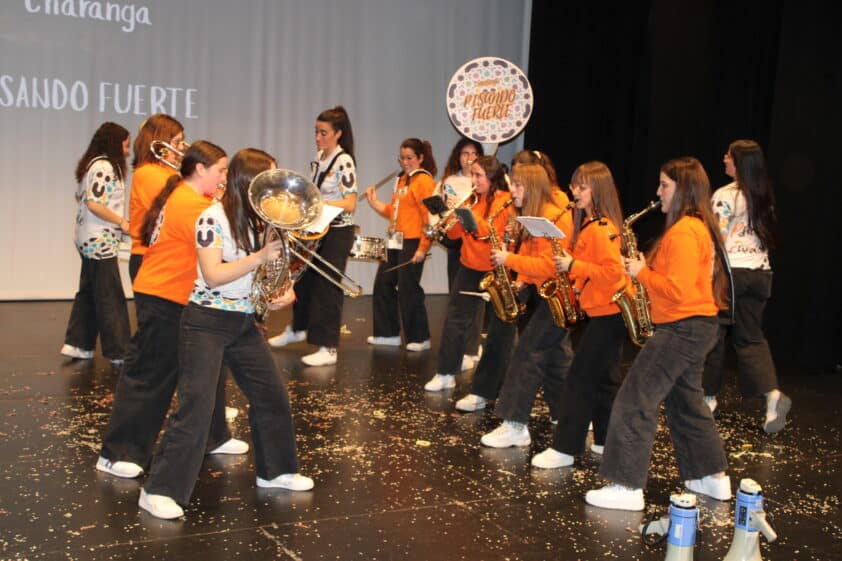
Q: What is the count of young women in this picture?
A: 13